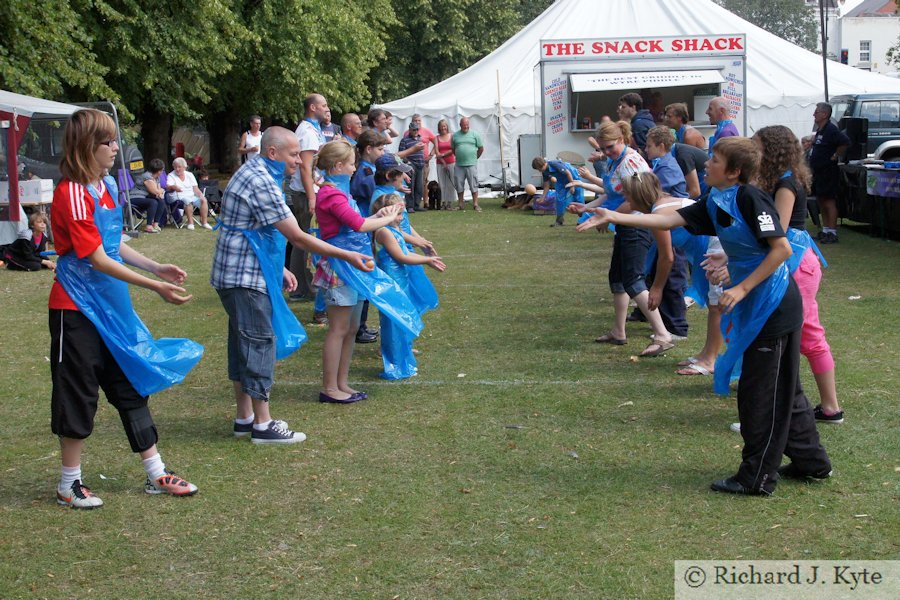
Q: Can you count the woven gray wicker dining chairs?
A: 0